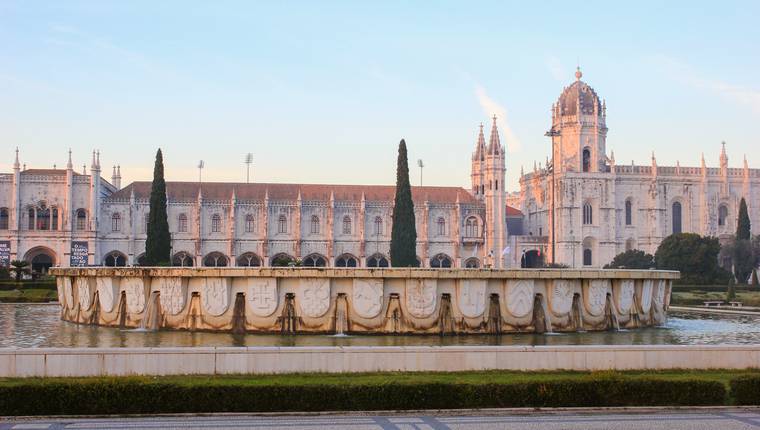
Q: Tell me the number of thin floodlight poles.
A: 3